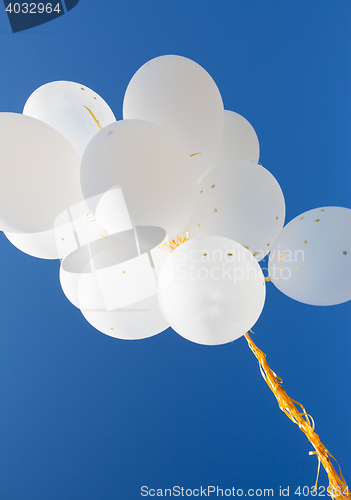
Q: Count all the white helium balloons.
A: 11